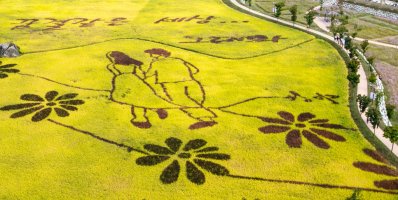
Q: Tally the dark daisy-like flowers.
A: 5